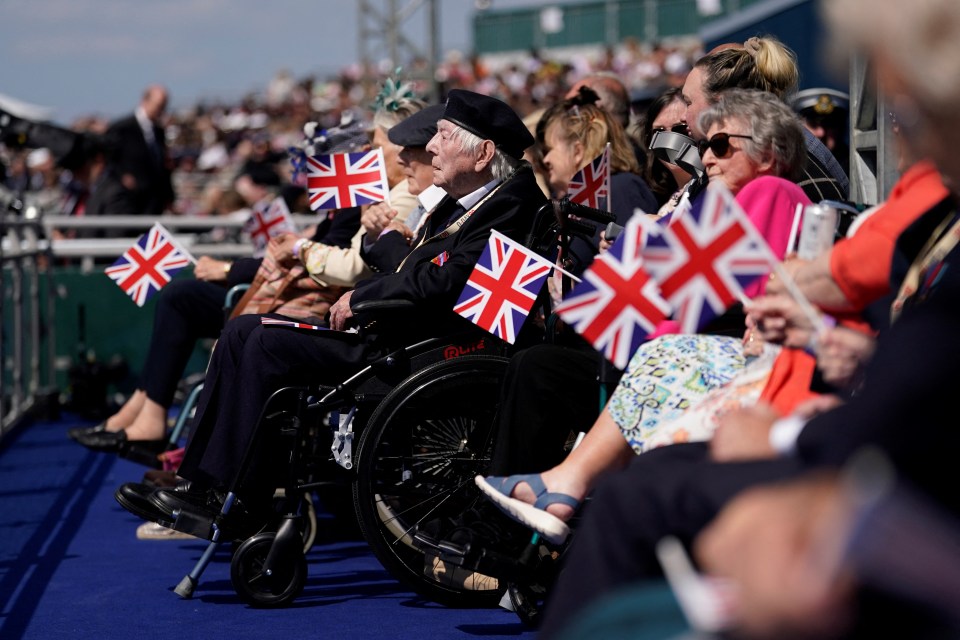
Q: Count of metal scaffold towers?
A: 1